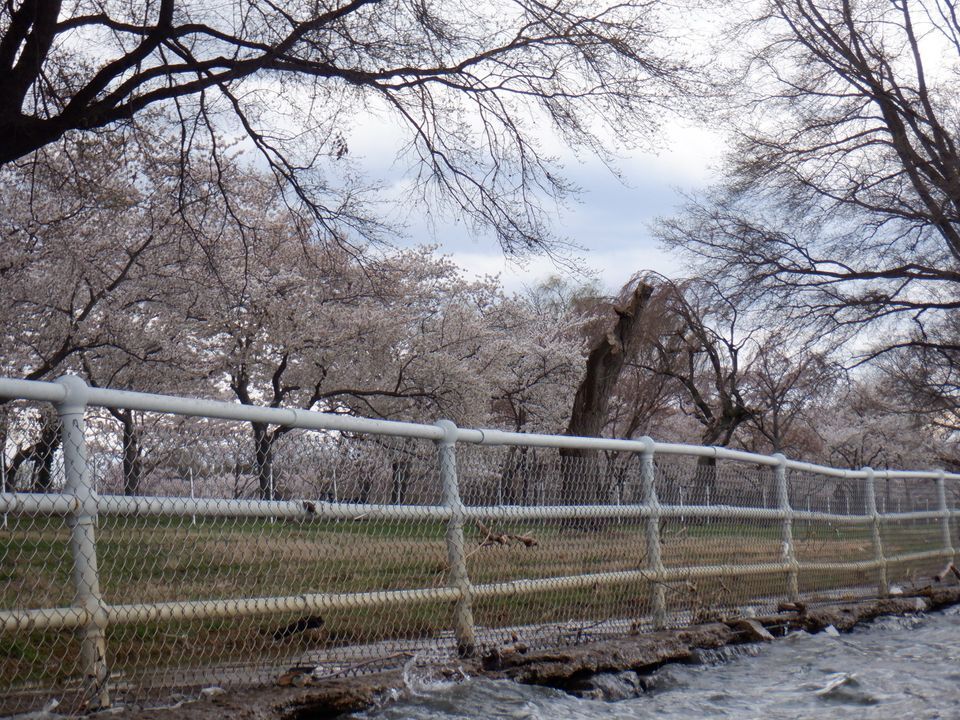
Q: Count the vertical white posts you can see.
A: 6